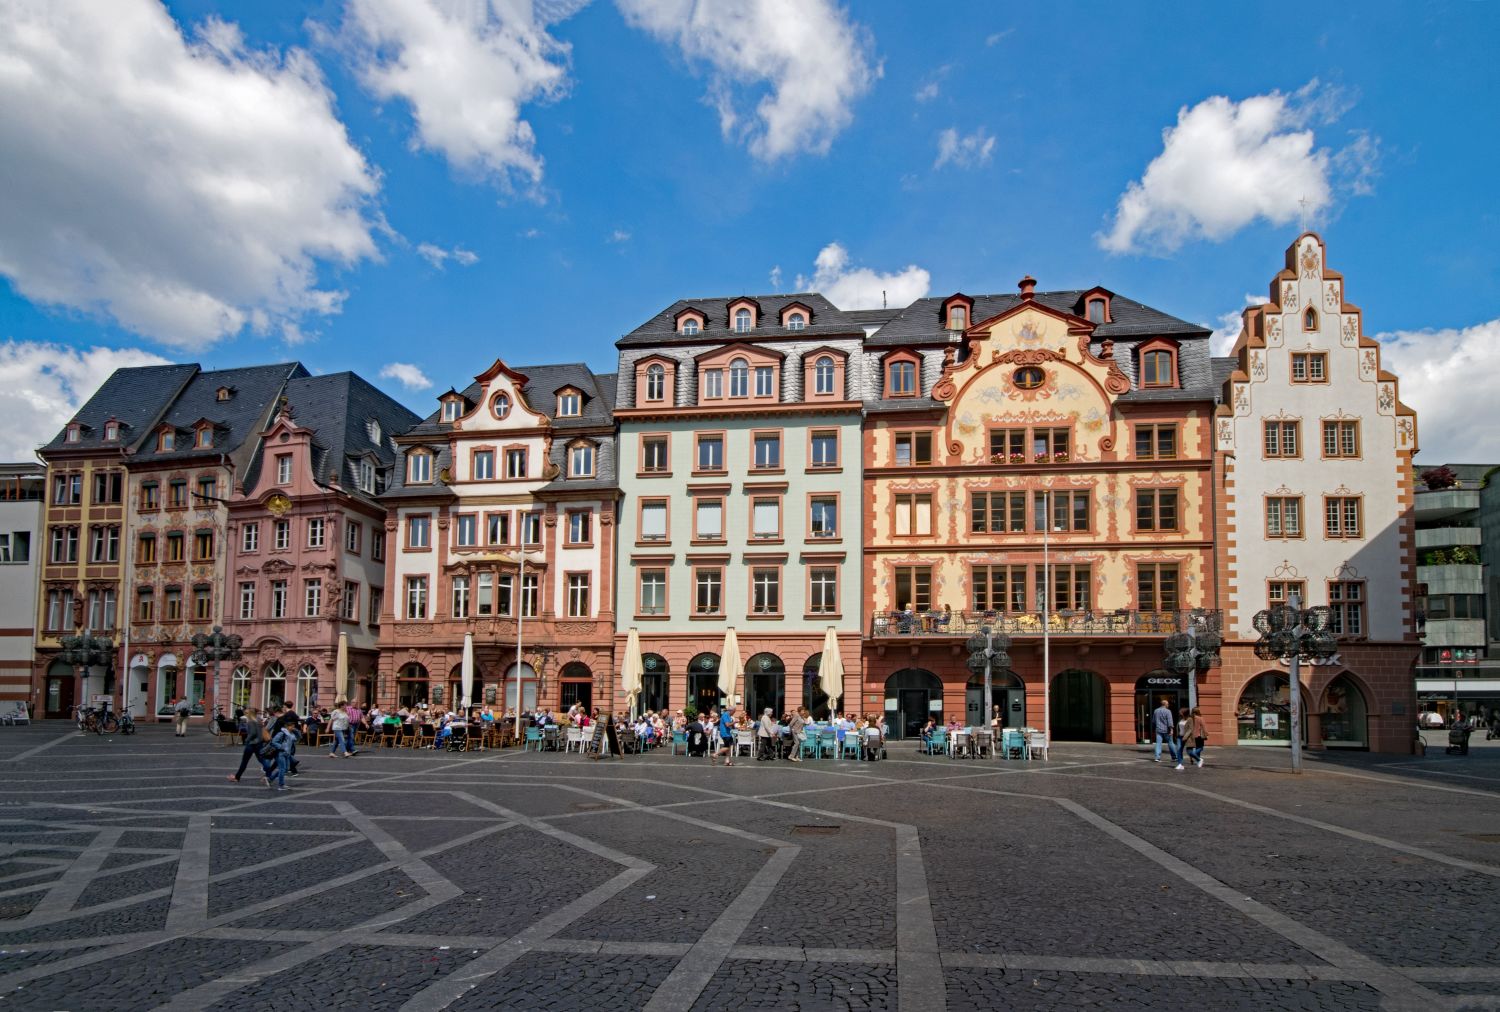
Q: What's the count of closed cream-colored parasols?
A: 5